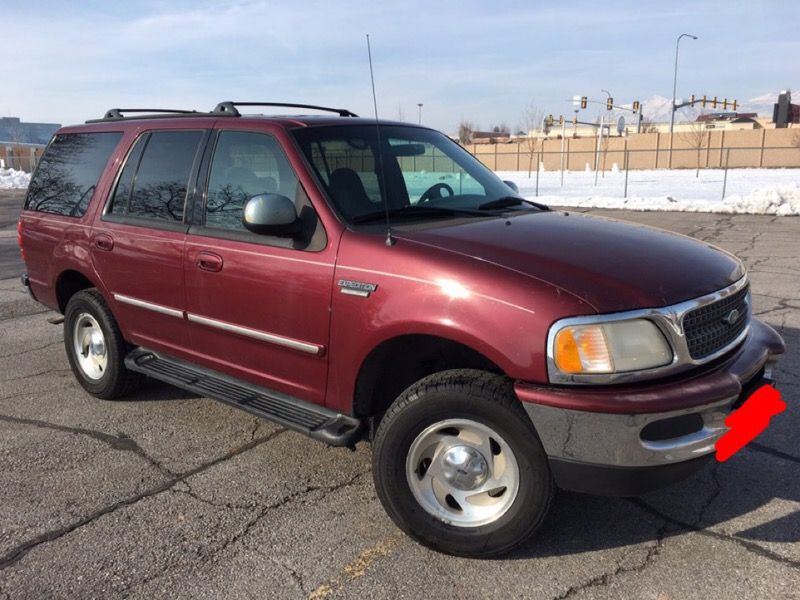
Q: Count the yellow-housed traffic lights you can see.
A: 11